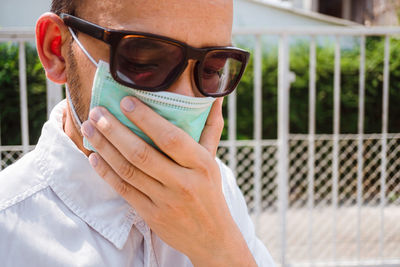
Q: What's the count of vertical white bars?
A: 9